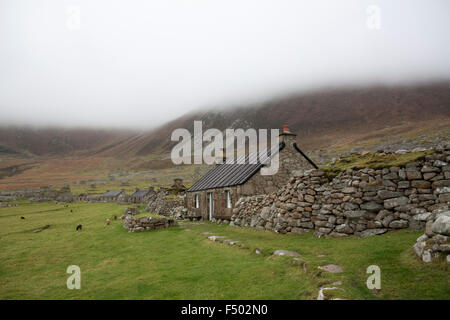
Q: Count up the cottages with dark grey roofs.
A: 3